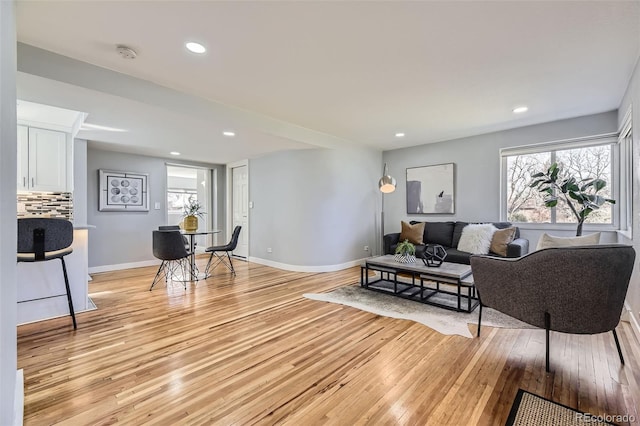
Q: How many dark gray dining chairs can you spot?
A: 3